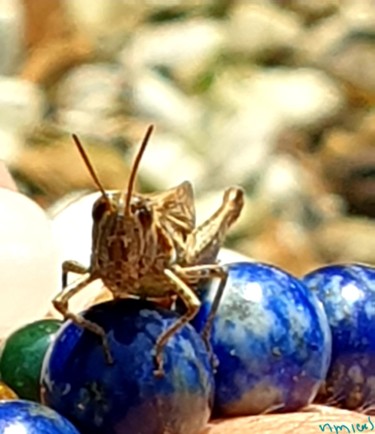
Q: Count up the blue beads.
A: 4